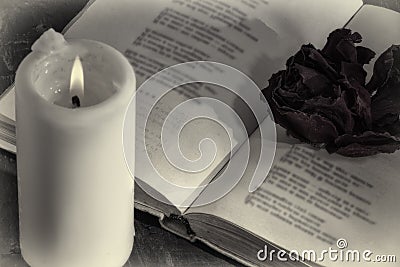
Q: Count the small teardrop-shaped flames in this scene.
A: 1